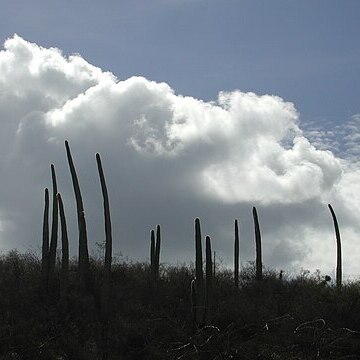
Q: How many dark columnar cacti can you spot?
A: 12